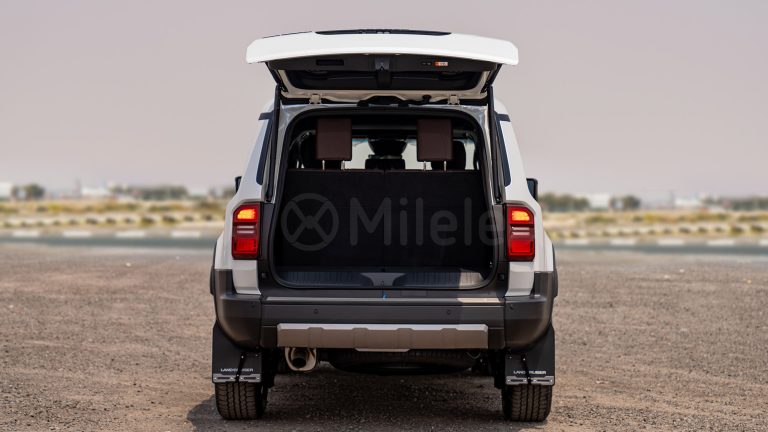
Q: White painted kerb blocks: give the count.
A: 9